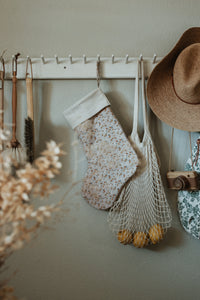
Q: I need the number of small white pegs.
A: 11